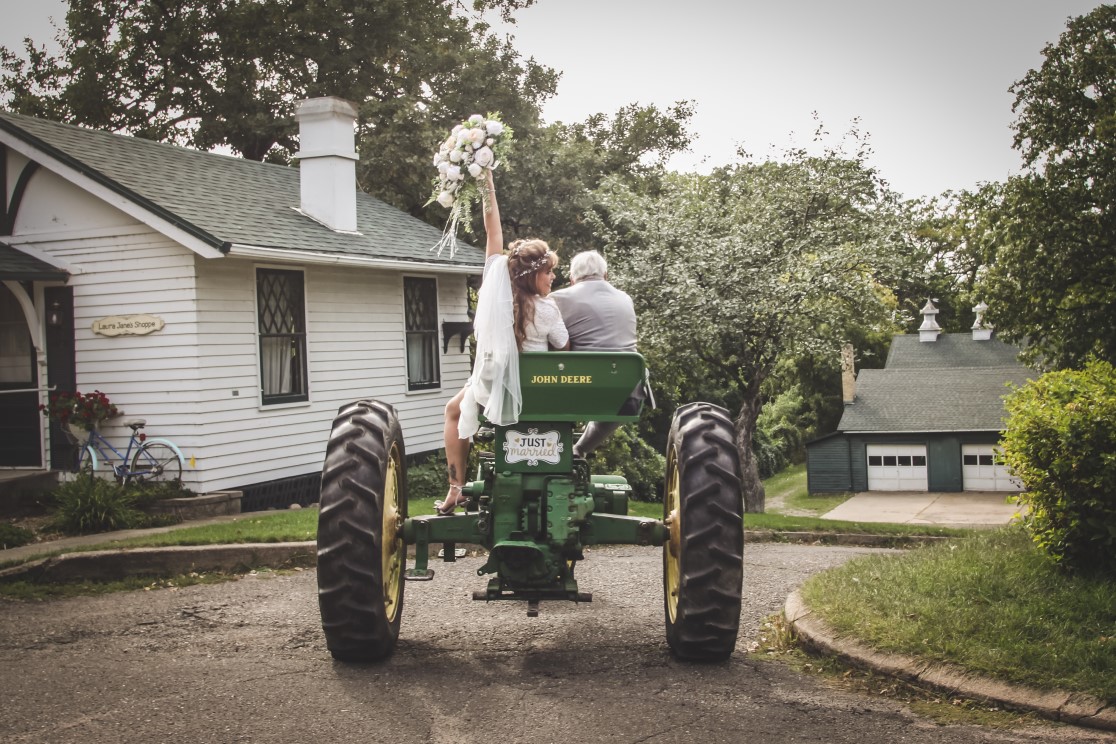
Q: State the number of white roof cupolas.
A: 2